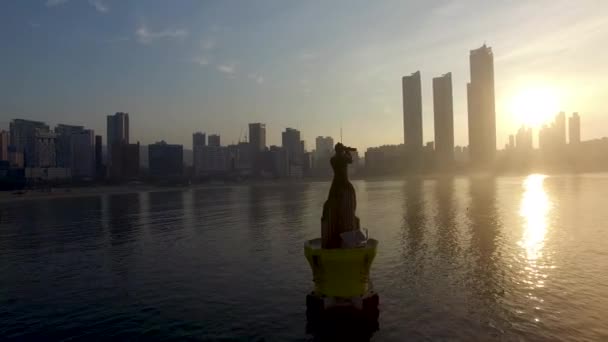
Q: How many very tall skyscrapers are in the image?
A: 3